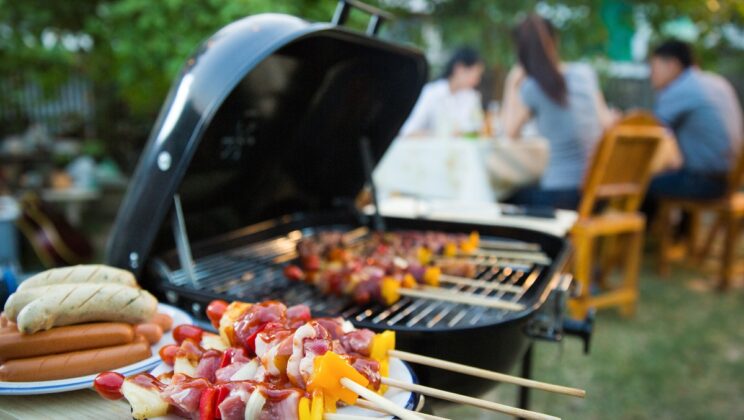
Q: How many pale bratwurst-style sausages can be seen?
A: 3